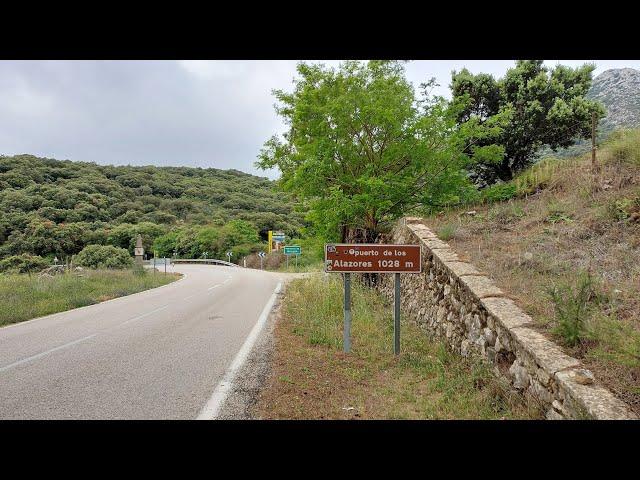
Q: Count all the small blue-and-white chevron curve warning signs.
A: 3